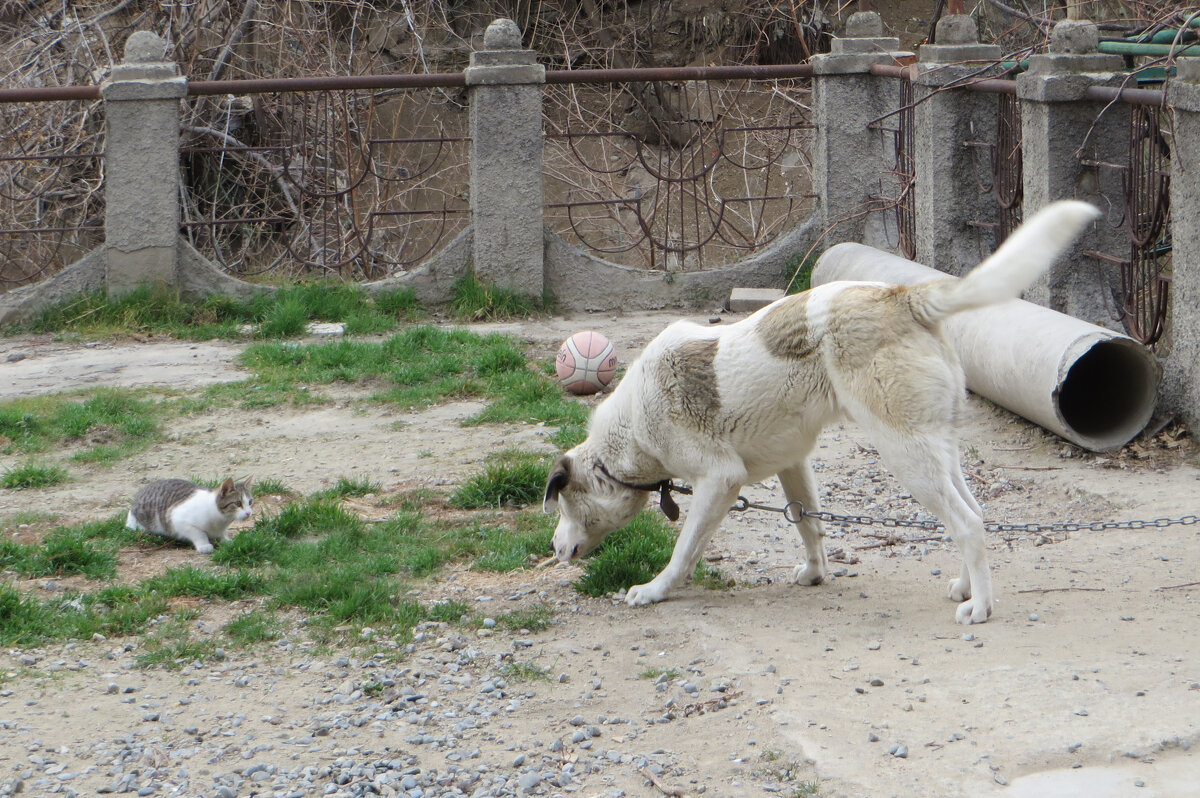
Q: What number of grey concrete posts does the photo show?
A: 6